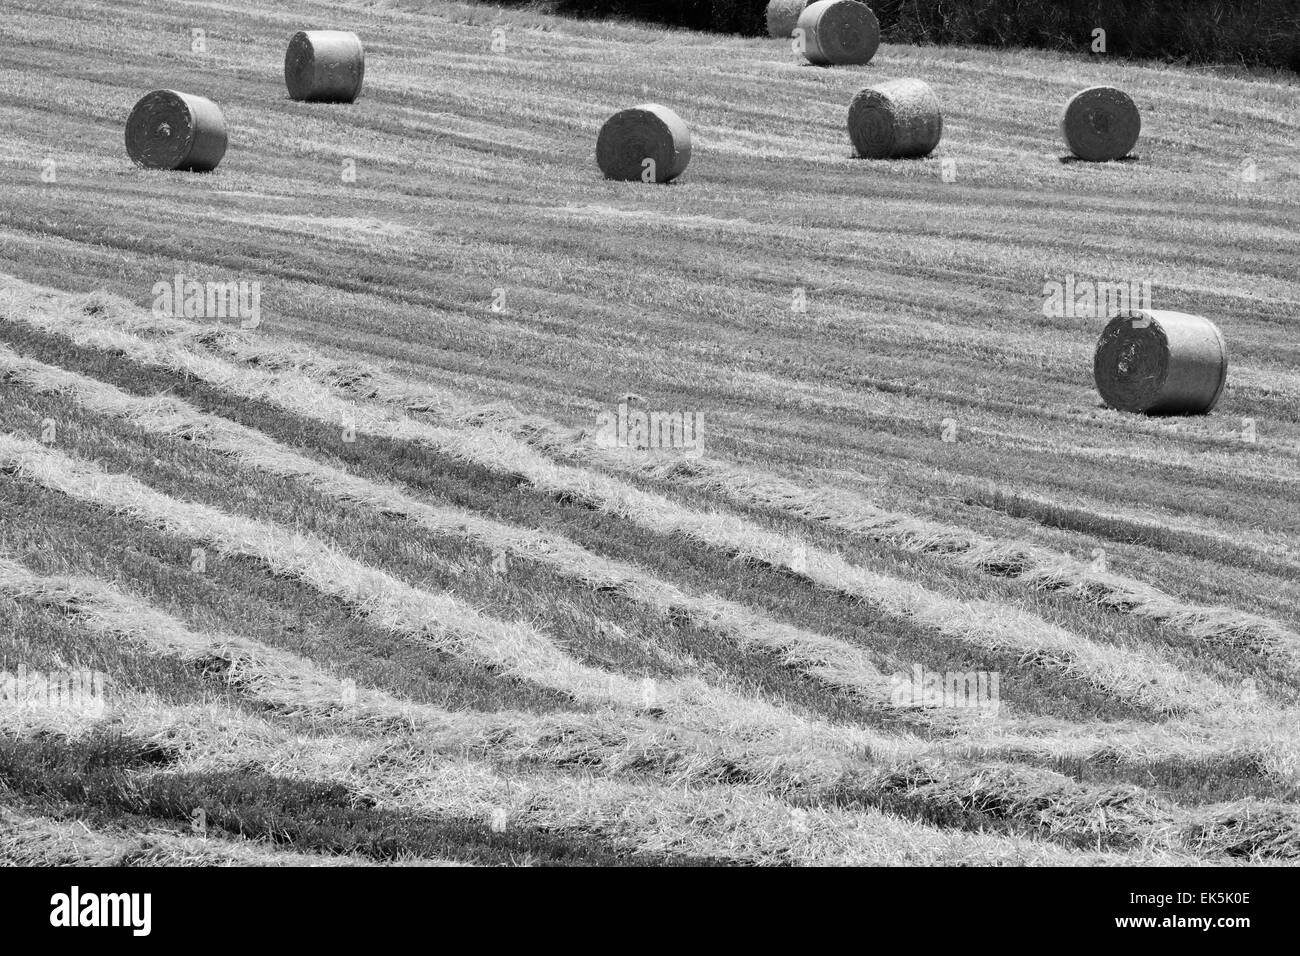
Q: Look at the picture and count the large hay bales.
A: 8